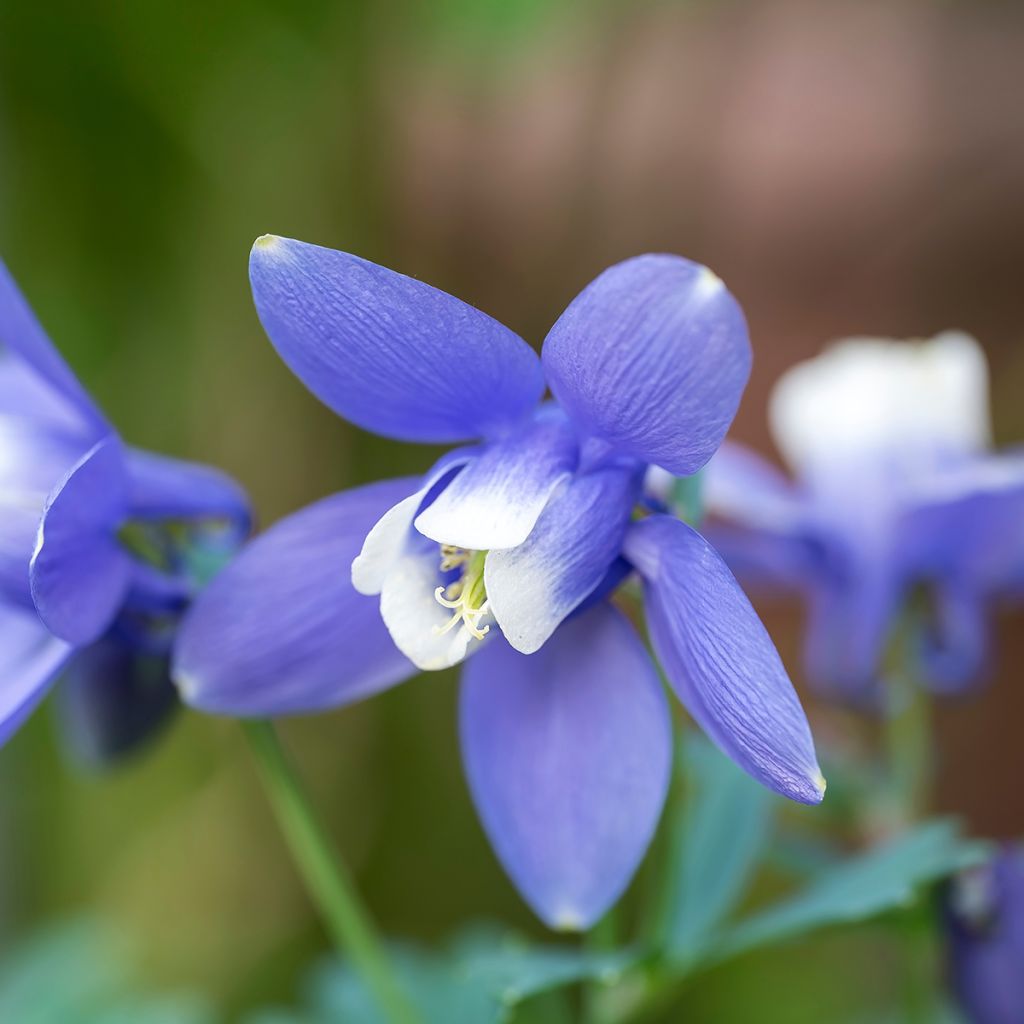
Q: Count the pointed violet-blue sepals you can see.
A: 5